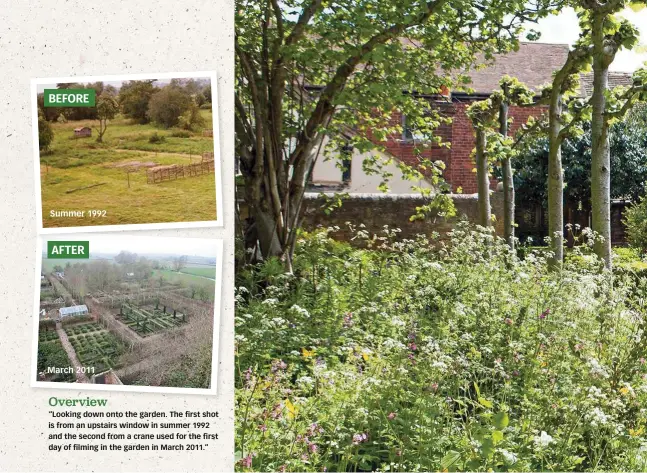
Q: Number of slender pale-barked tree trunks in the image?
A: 4